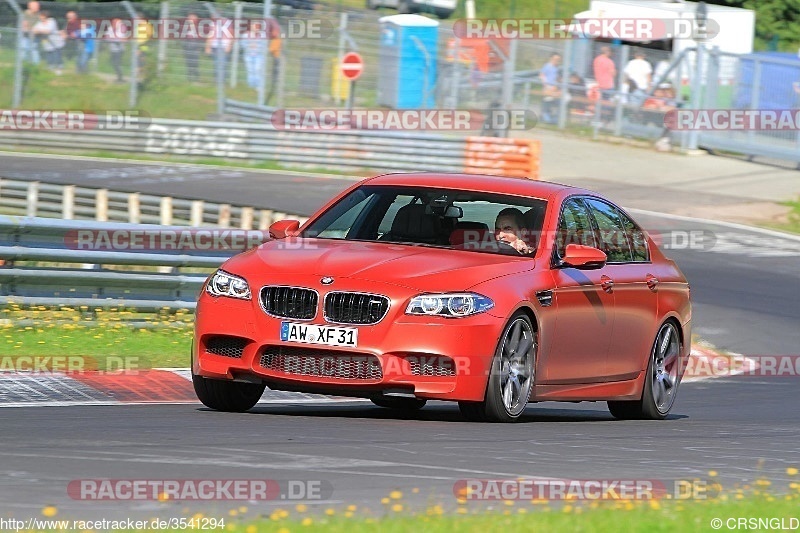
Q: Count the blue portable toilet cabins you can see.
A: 1